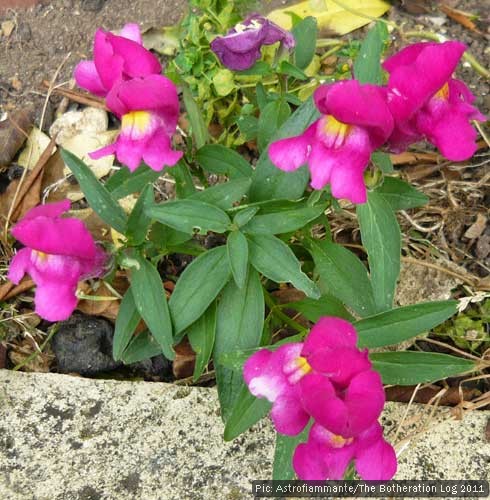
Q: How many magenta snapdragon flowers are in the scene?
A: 7